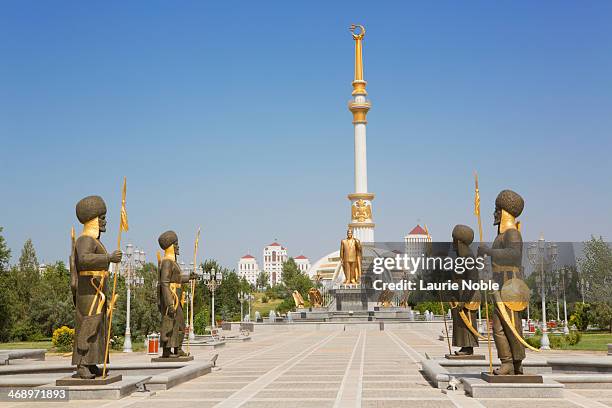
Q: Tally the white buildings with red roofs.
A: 4